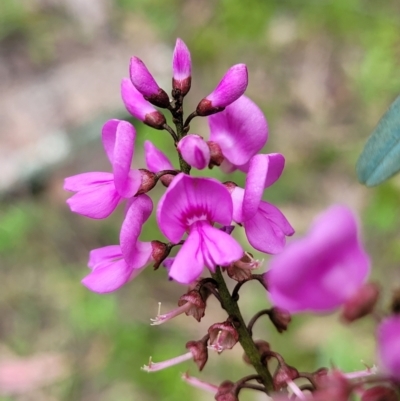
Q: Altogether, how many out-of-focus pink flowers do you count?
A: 2